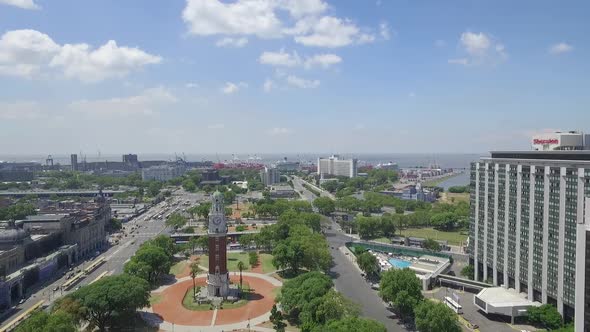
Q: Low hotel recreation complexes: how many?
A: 1